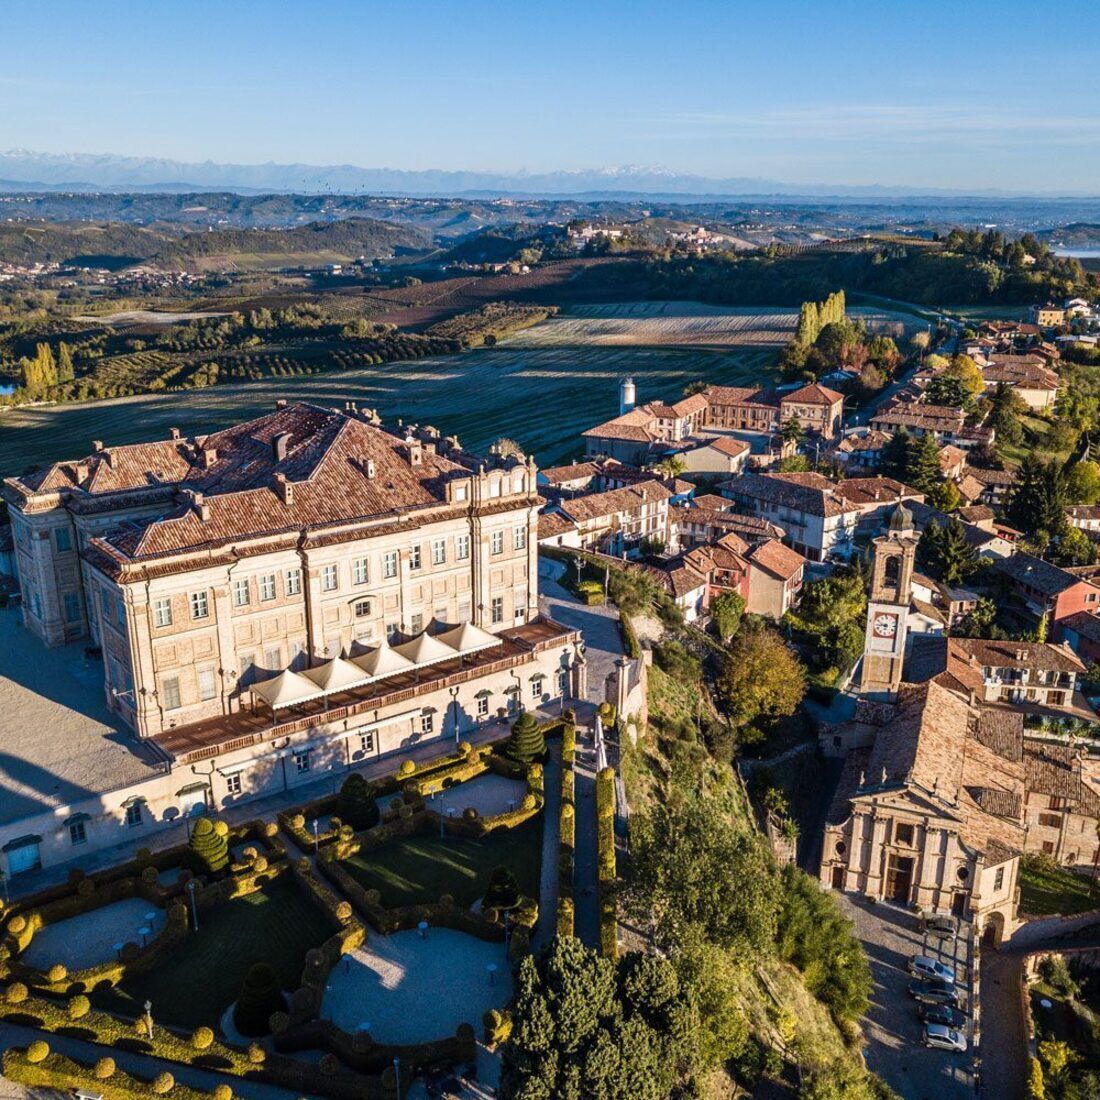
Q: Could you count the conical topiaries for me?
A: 5